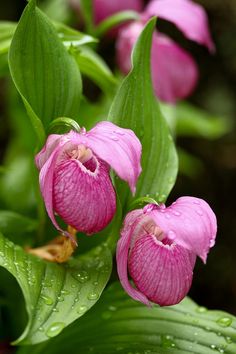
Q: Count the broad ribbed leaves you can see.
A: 4